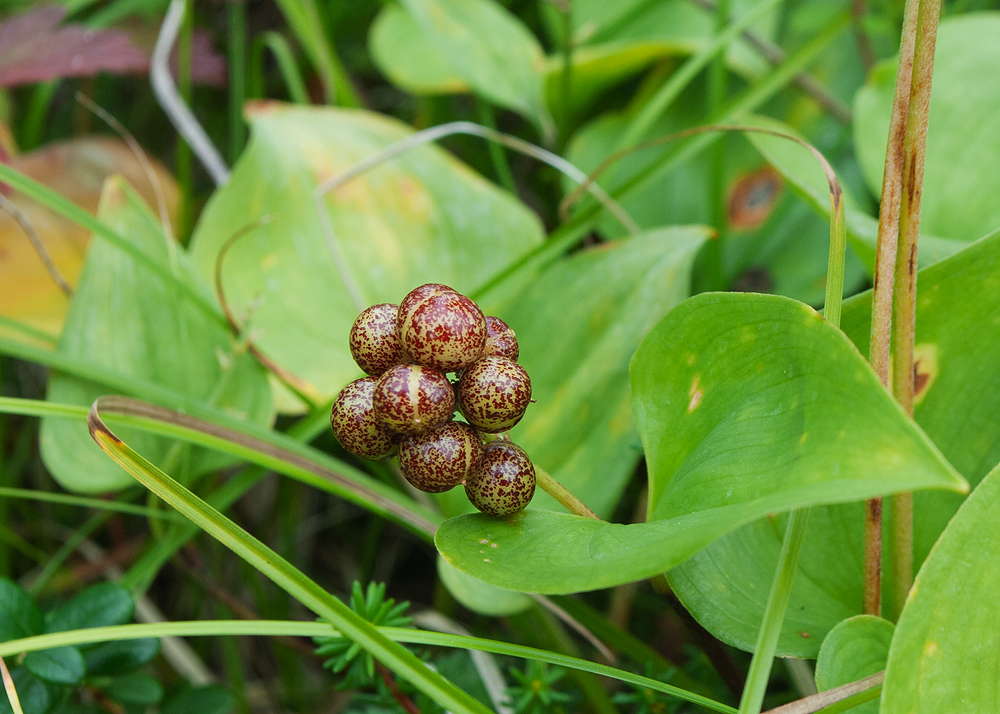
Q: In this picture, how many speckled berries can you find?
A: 8